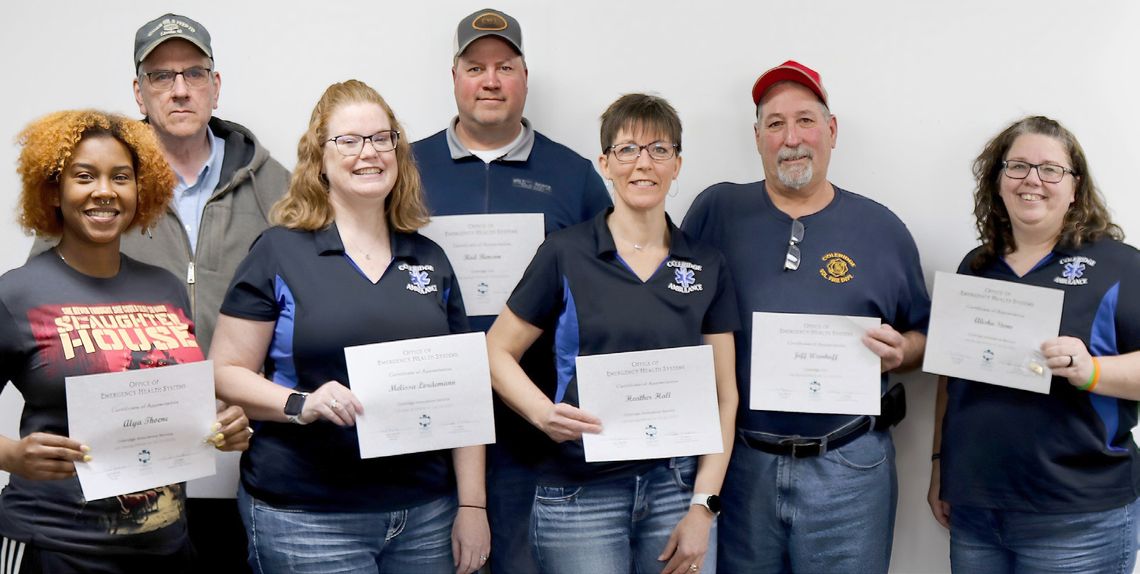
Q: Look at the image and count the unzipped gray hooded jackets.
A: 1